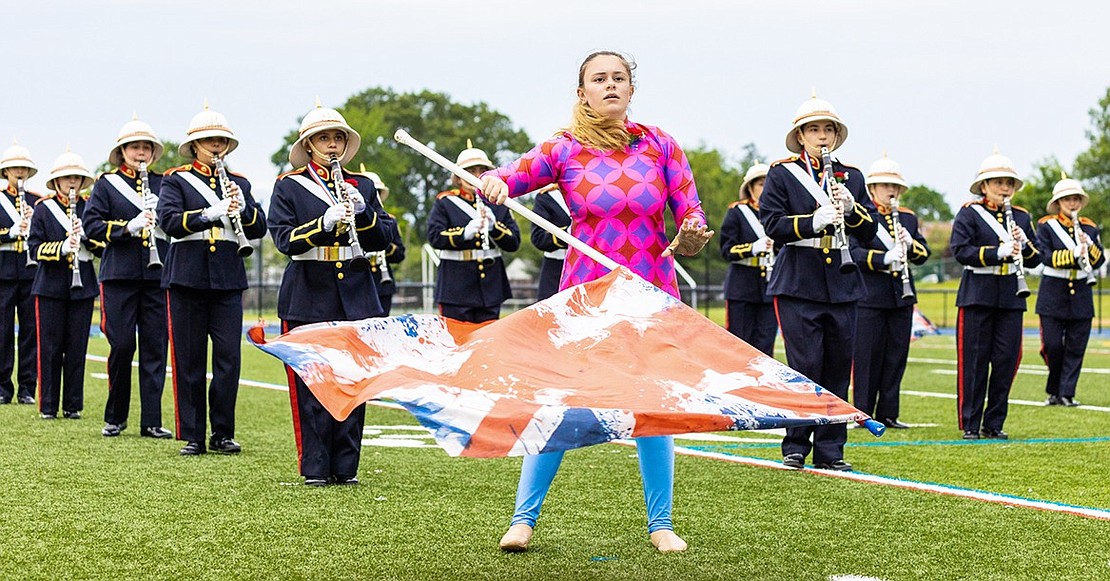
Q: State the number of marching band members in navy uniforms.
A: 13